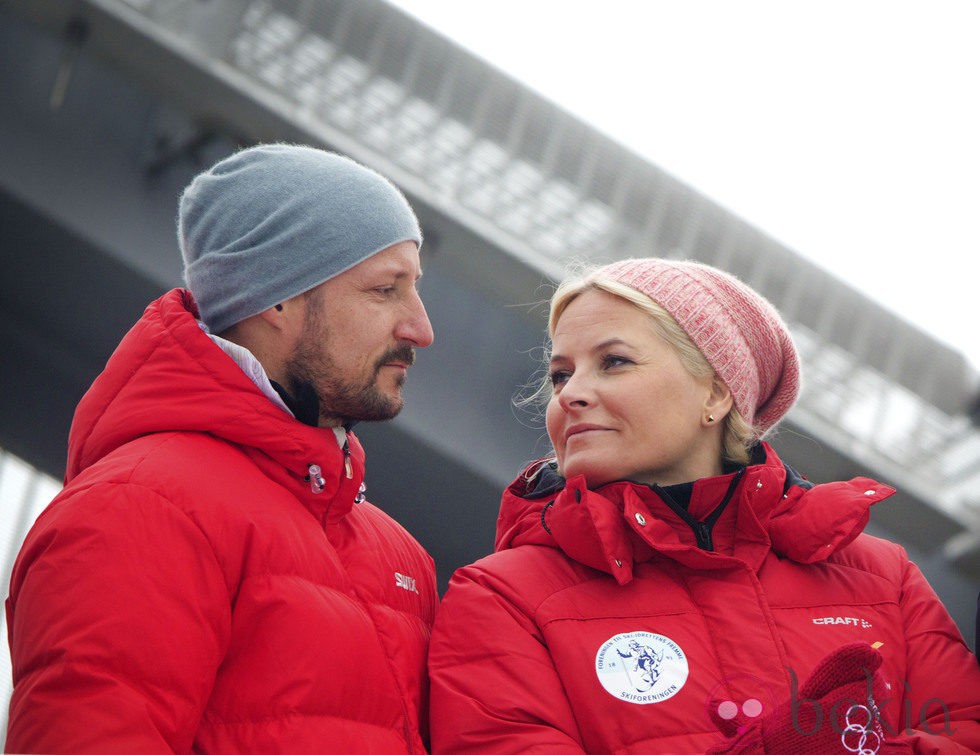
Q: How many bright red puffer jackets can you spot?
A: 2